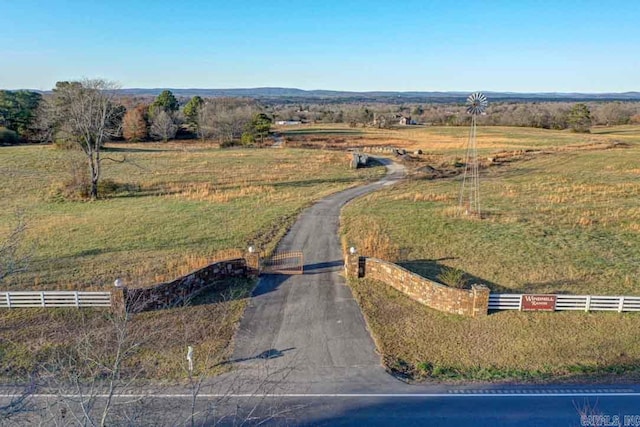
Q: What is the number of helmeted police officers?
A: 0